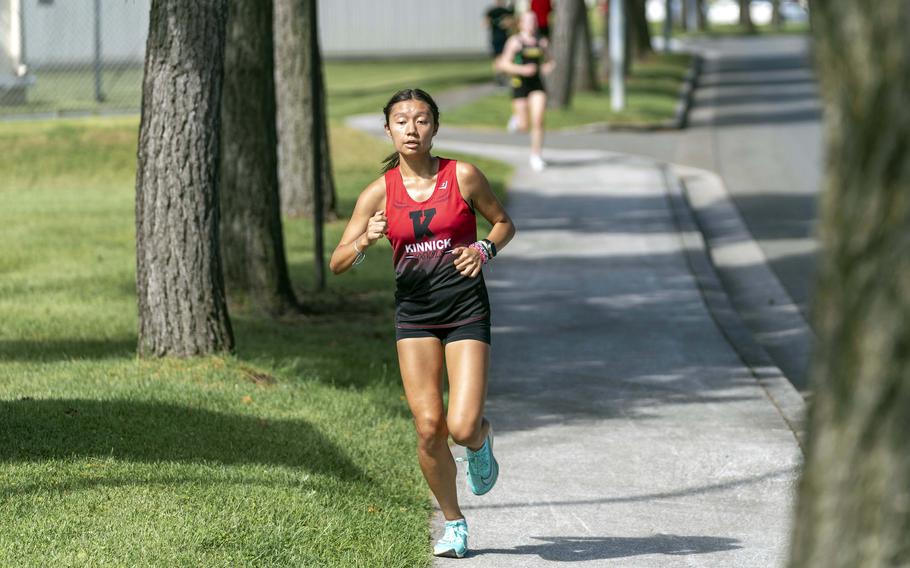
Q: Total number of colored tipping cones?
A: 0